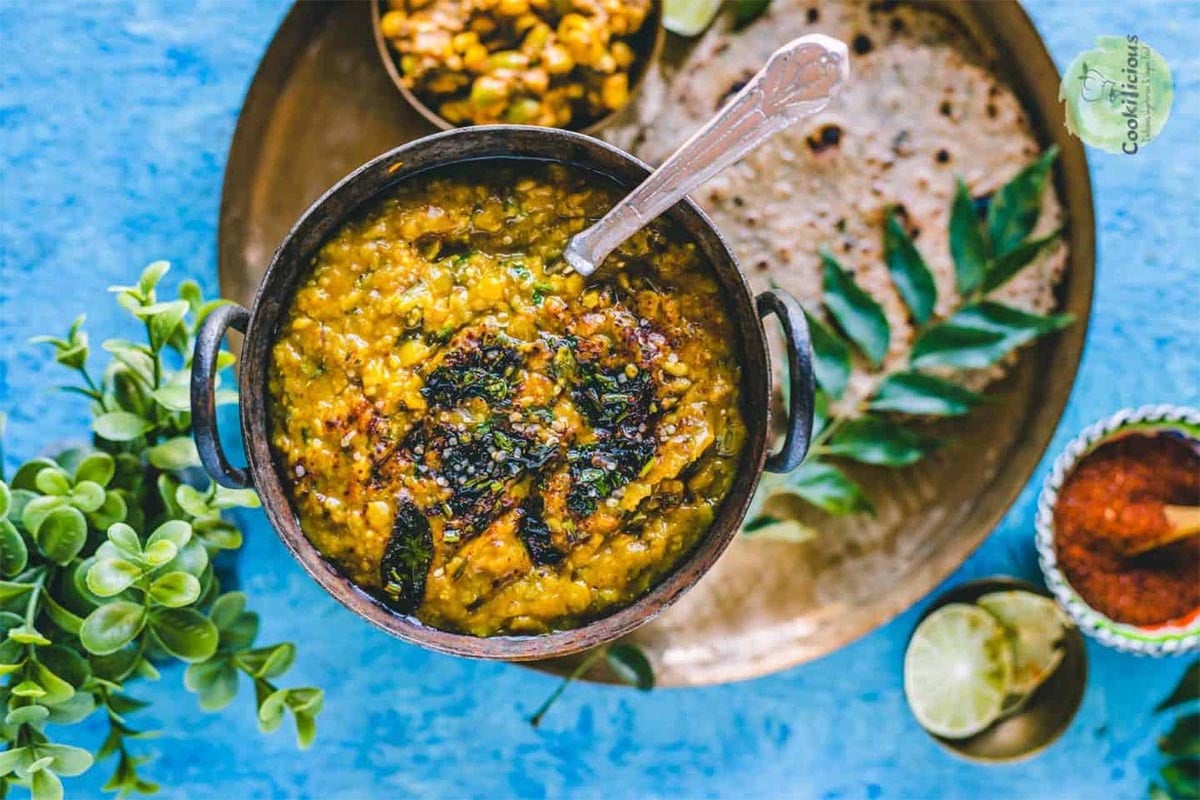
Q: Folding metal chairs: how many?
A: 0